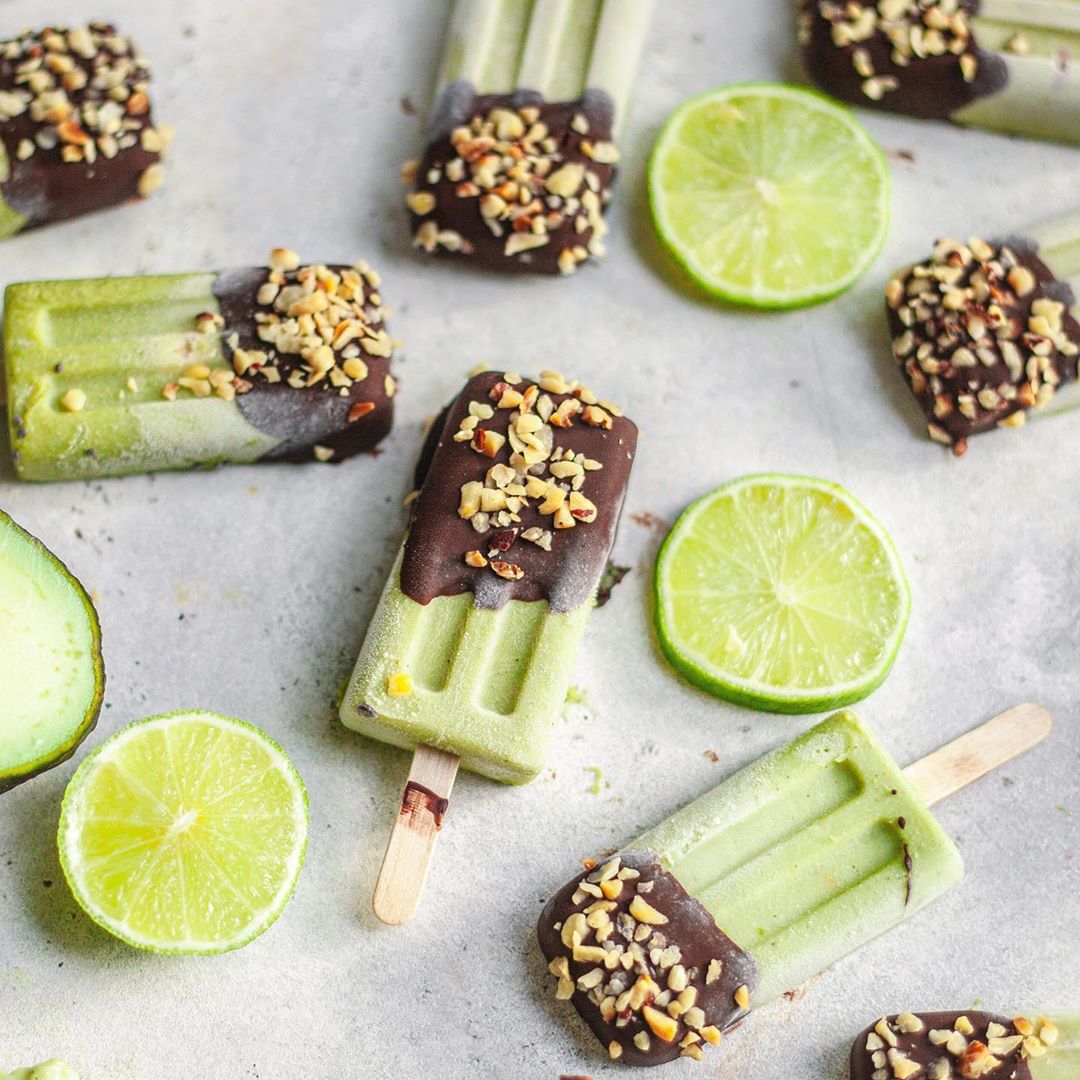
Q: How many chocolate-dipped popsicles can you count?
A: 8